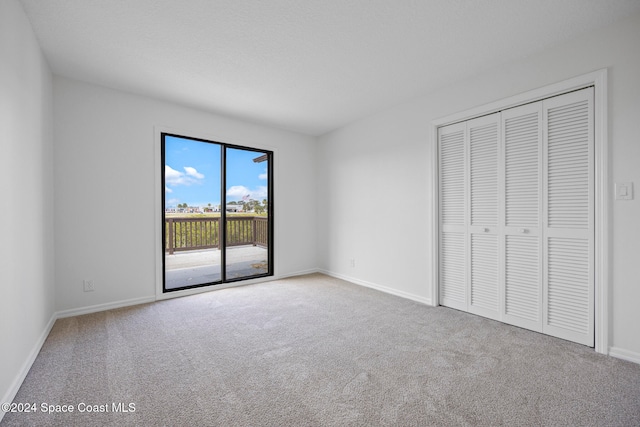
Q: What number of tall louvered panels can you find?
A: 4